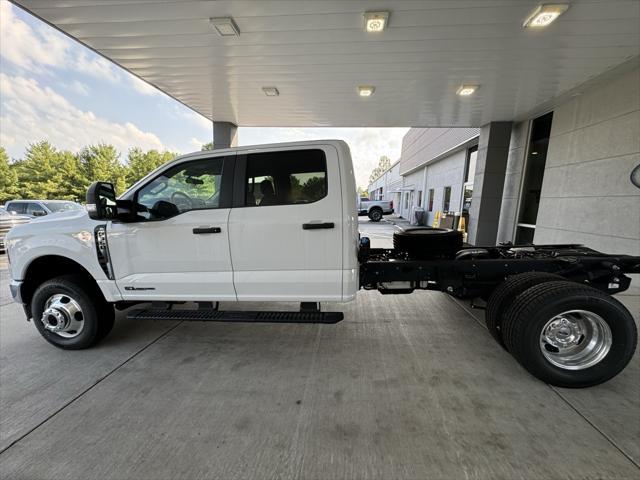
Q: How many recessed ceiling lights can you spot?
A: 6